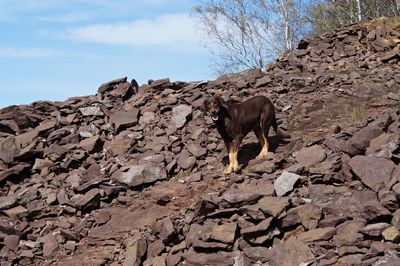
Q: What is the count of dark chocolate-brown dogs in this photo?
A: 1